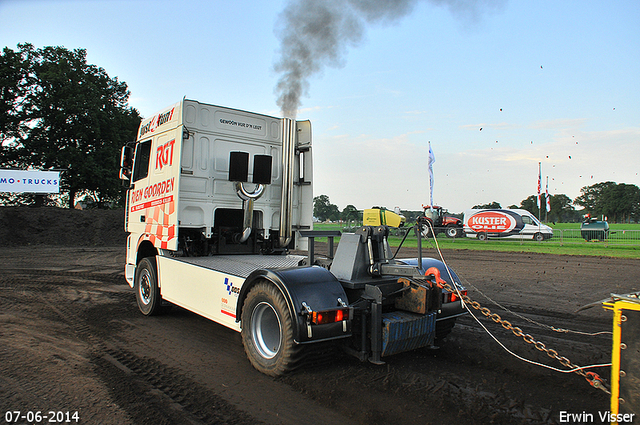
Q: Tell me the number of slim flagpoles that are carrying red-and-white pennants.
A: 2